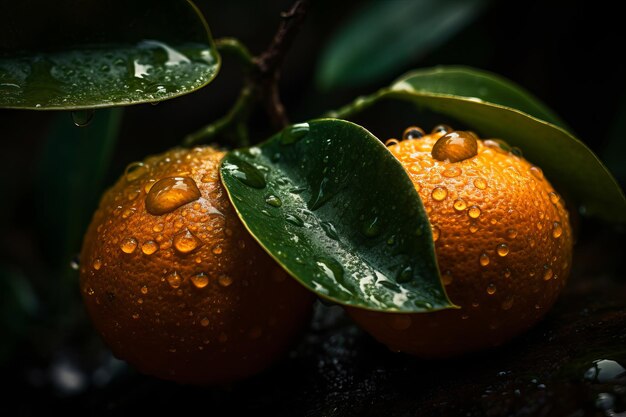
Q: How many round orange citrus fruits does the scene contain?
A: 2